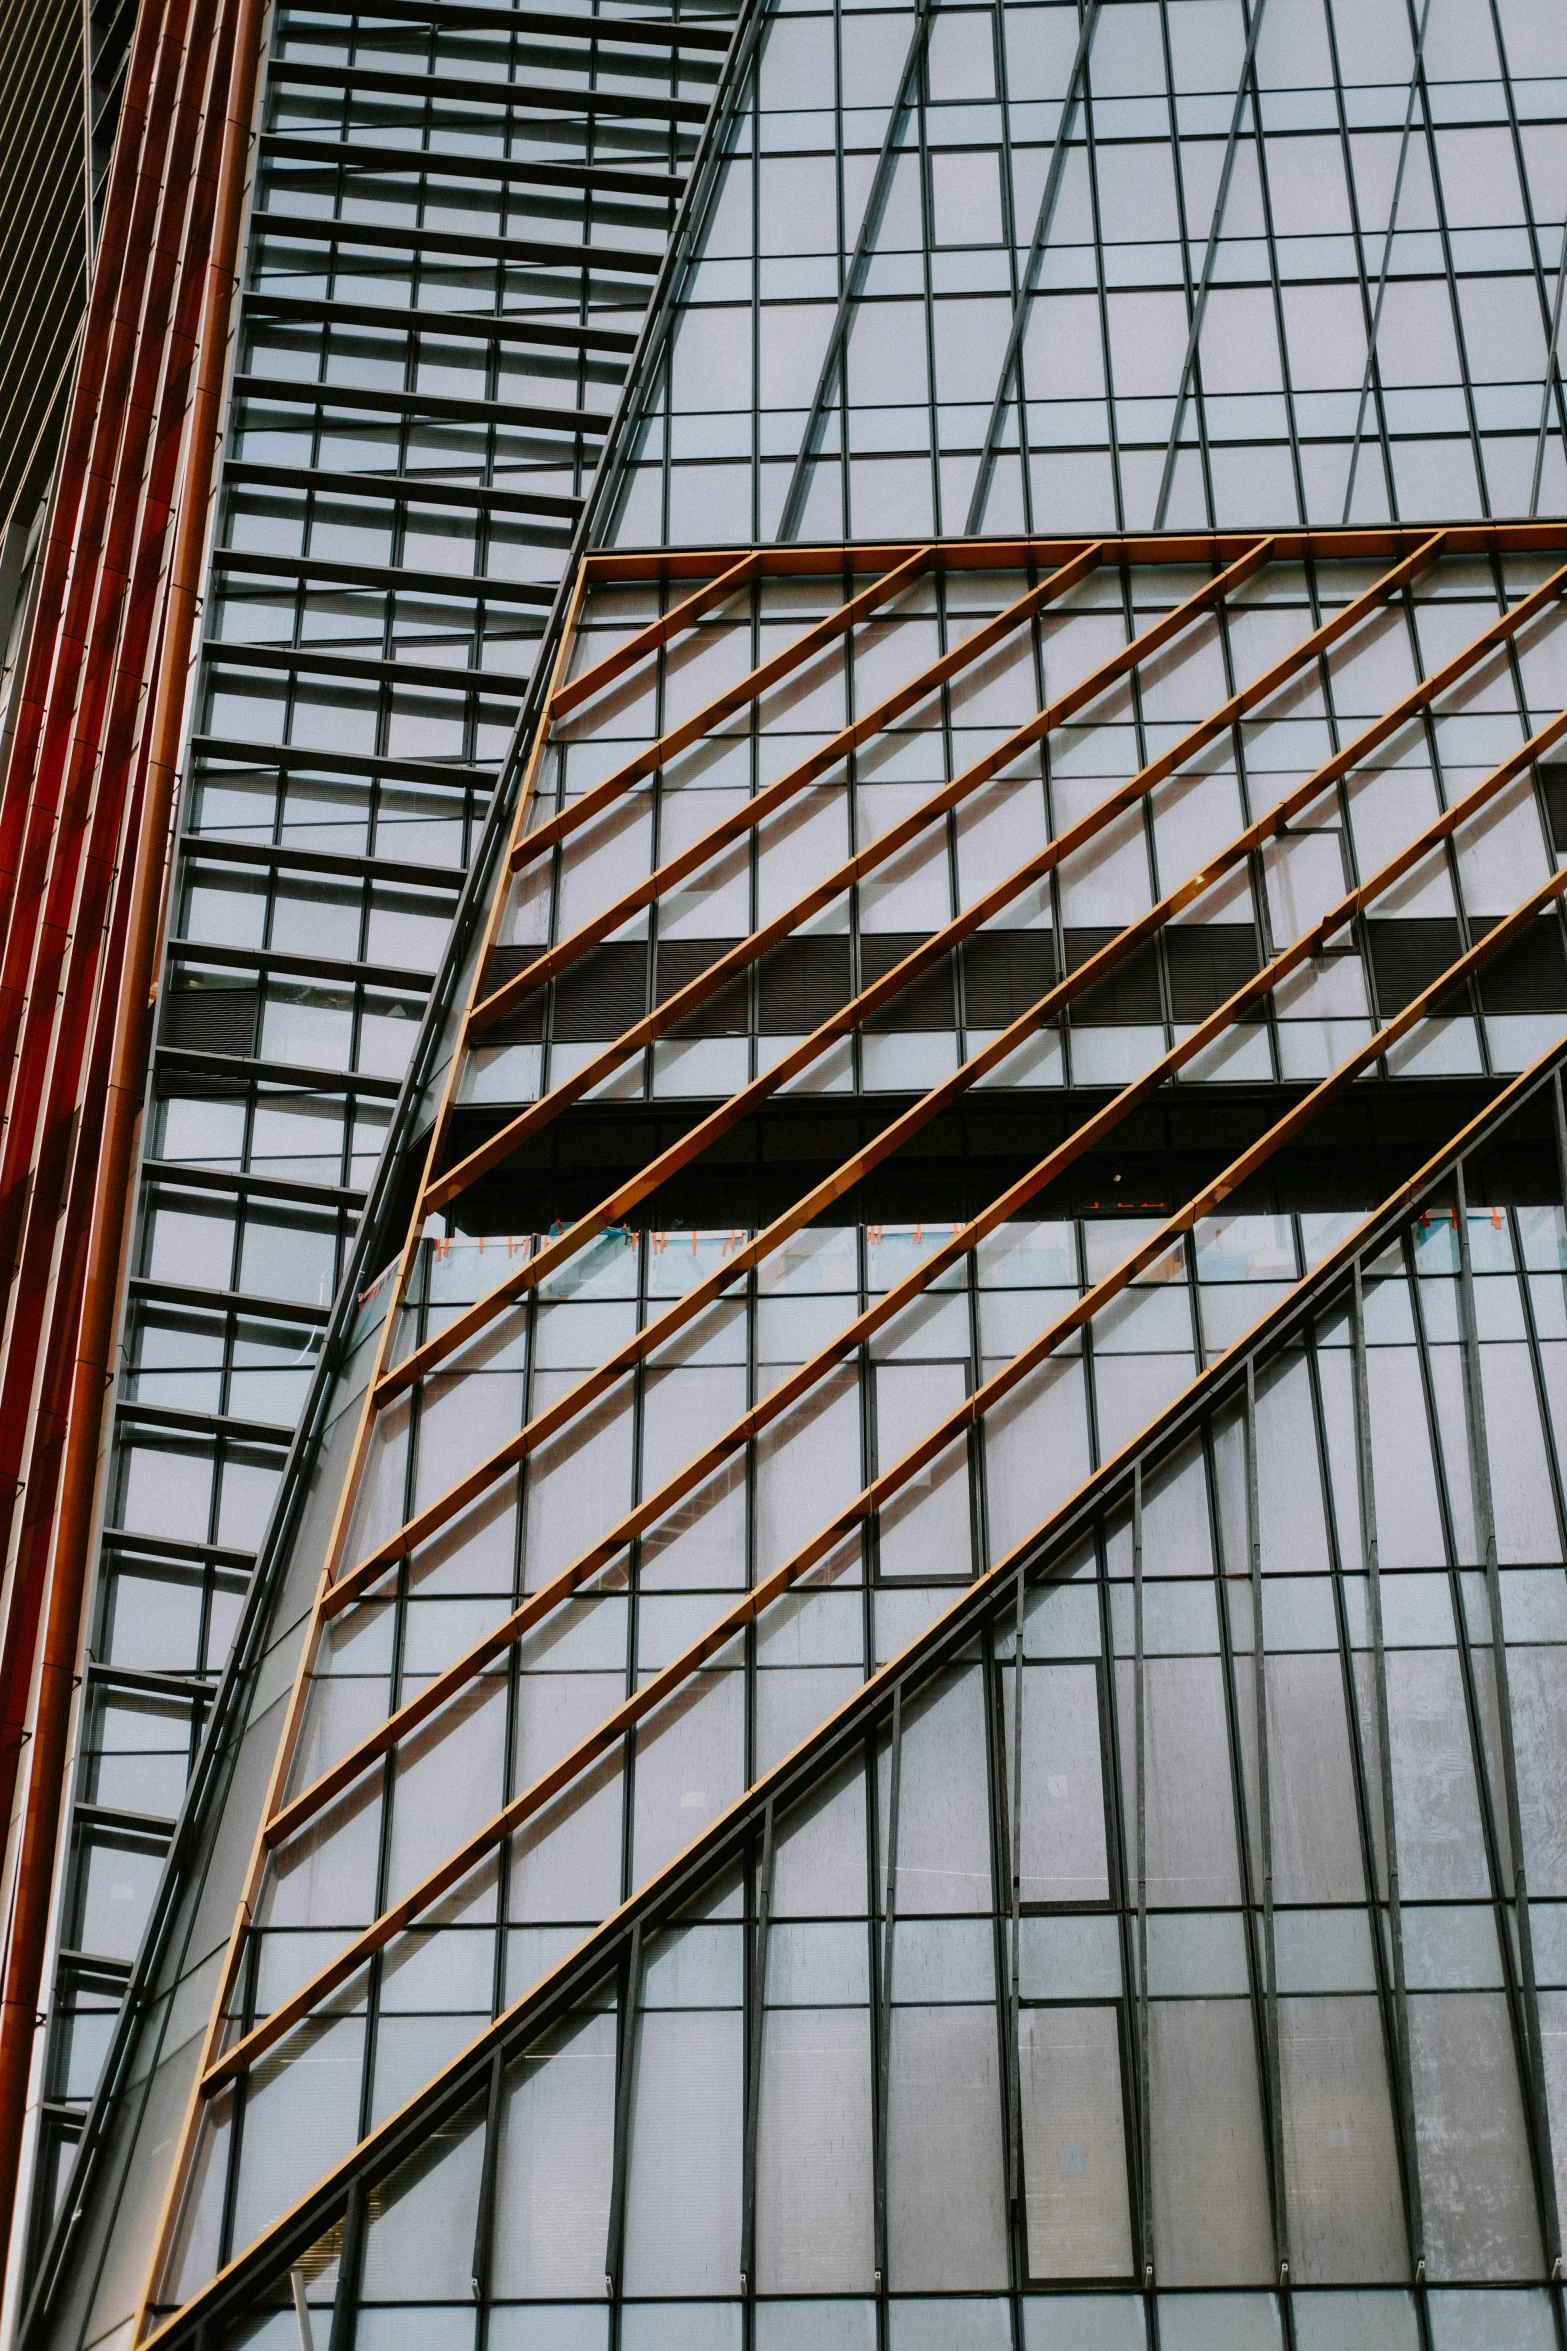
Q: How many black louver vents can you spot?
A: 12